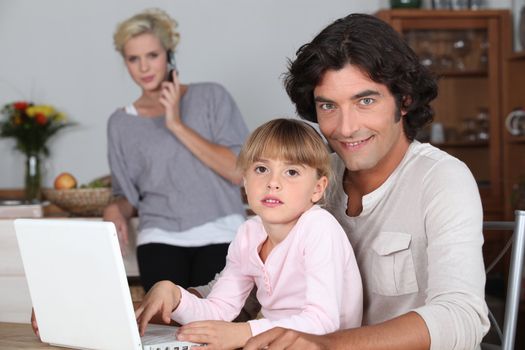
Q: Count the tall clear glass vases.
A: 1